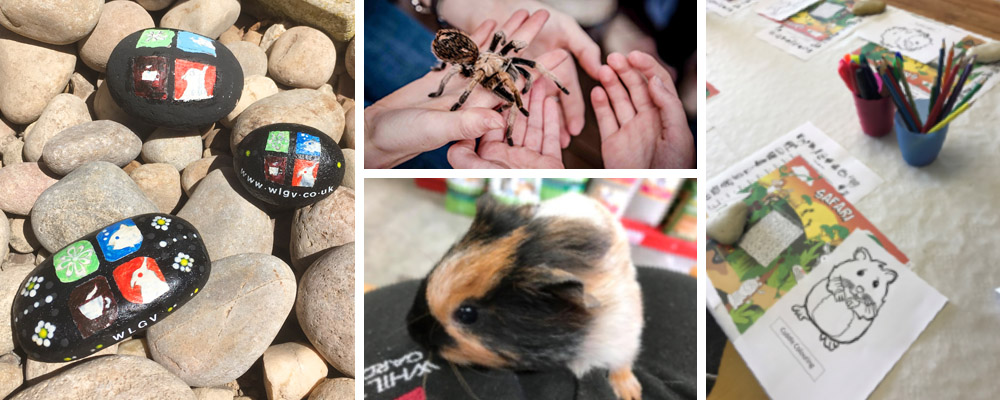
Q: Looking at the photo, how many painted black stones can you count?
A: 3